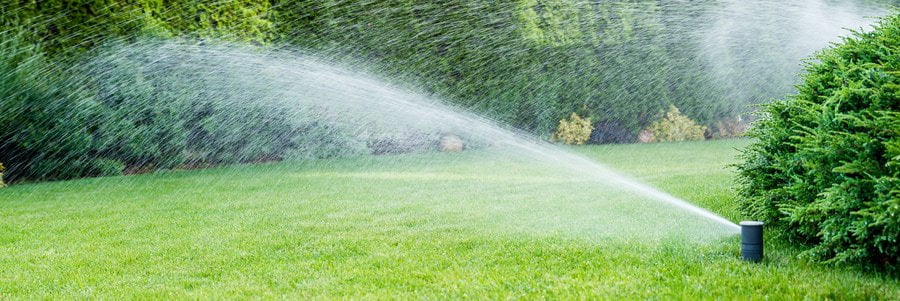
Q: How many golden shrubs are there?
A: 2